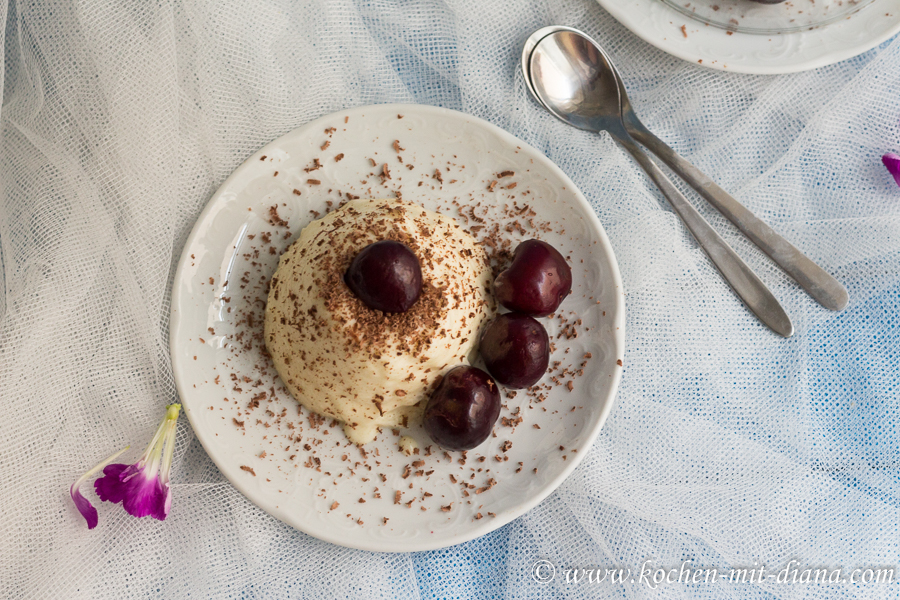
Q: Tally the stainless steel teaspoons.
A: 2